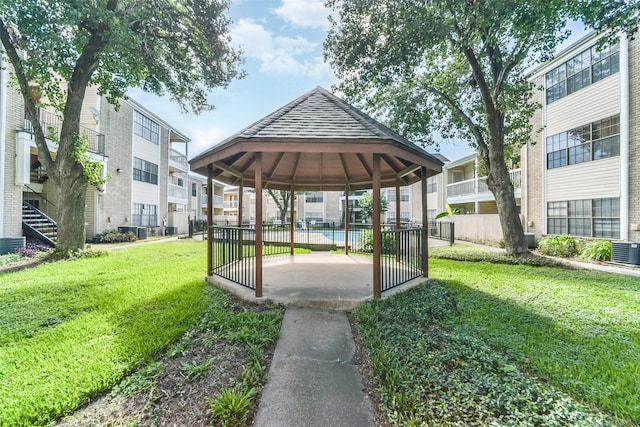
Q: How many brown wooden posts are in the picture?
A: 8